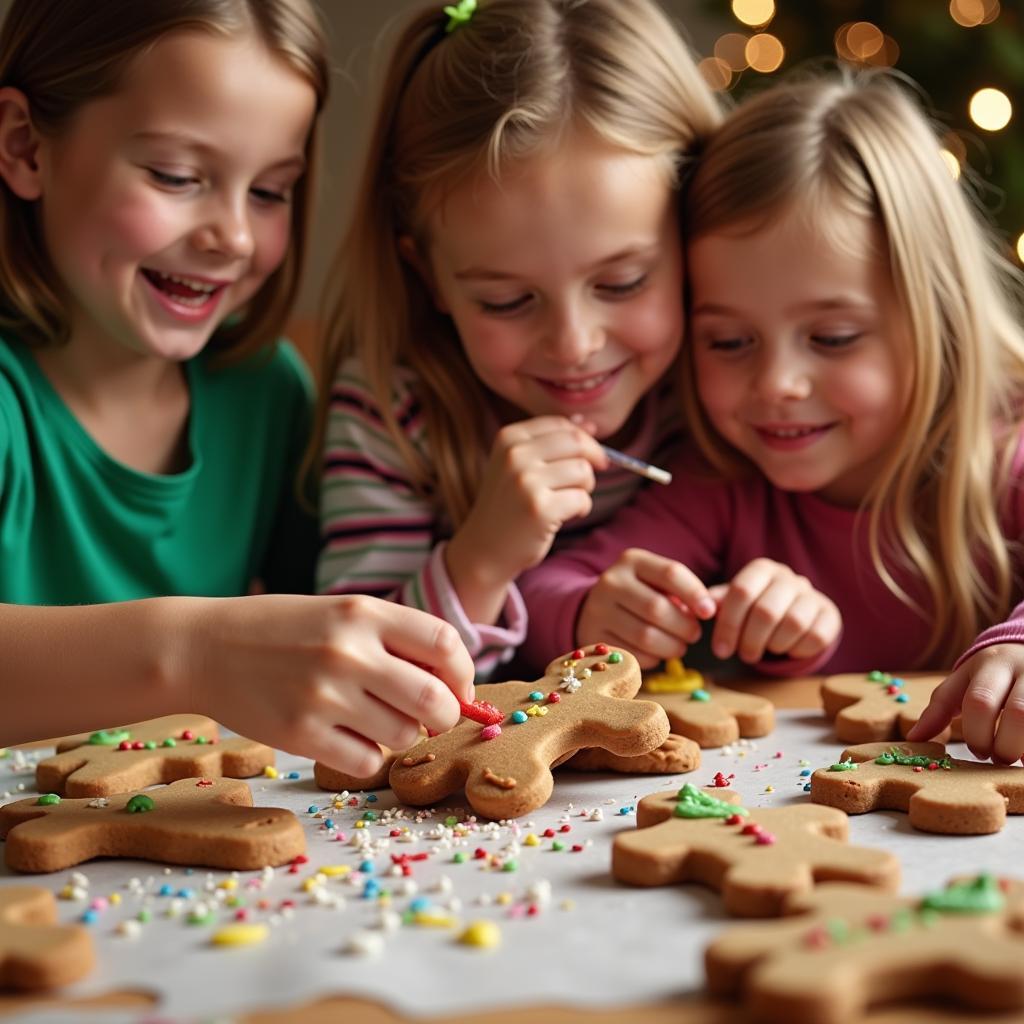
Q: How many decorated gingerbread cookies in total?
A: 8